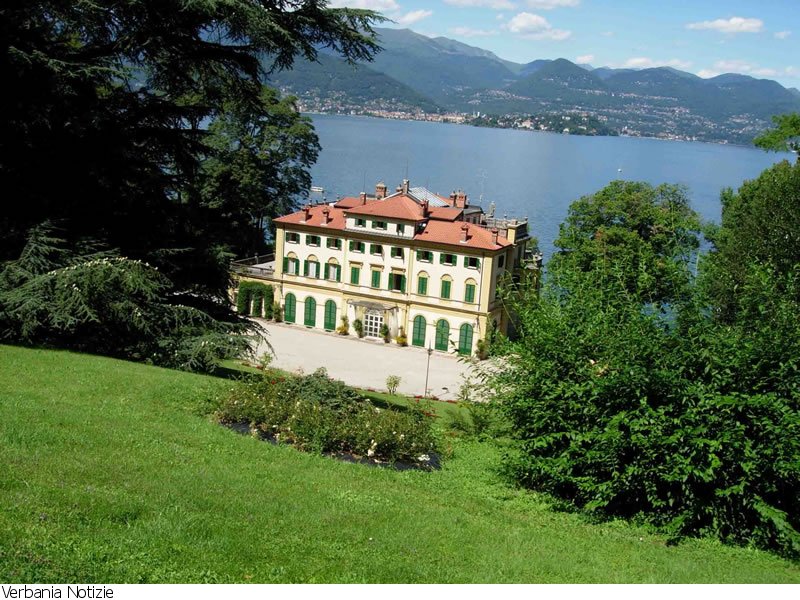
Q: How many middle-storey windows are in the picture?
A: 9